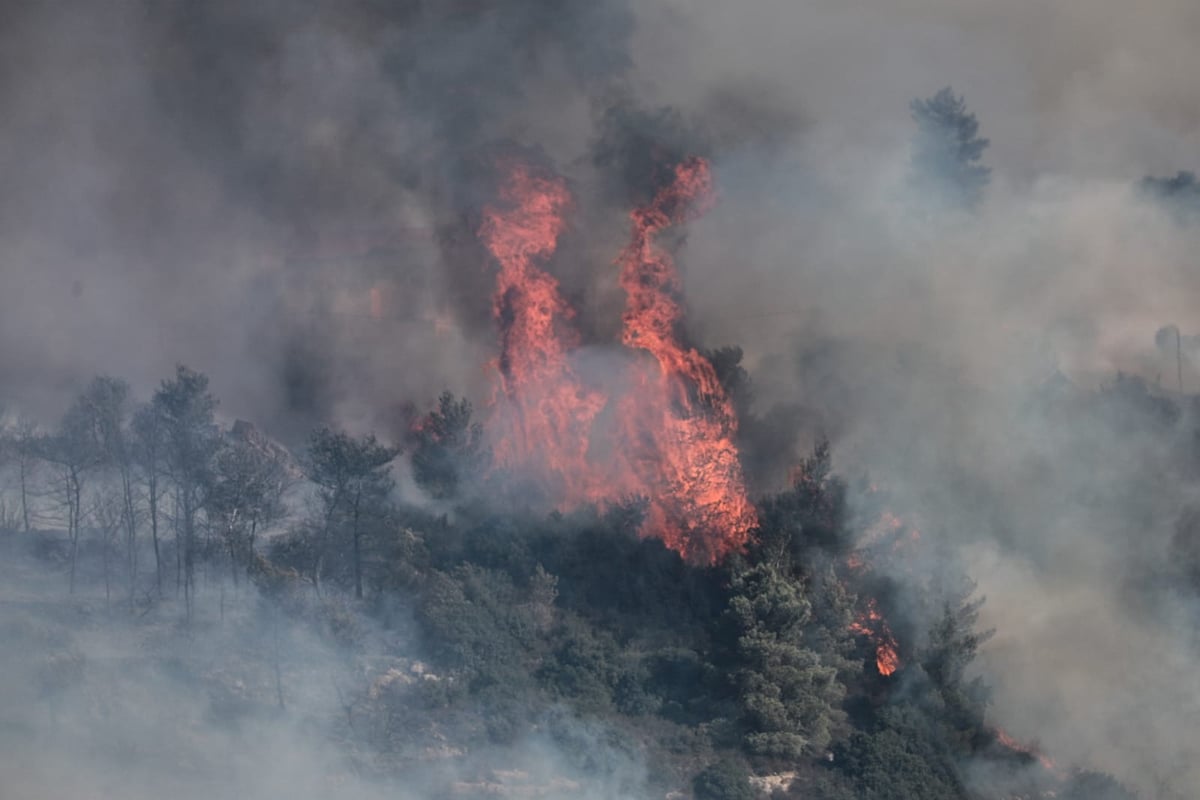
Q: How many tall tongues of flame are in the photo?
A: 2